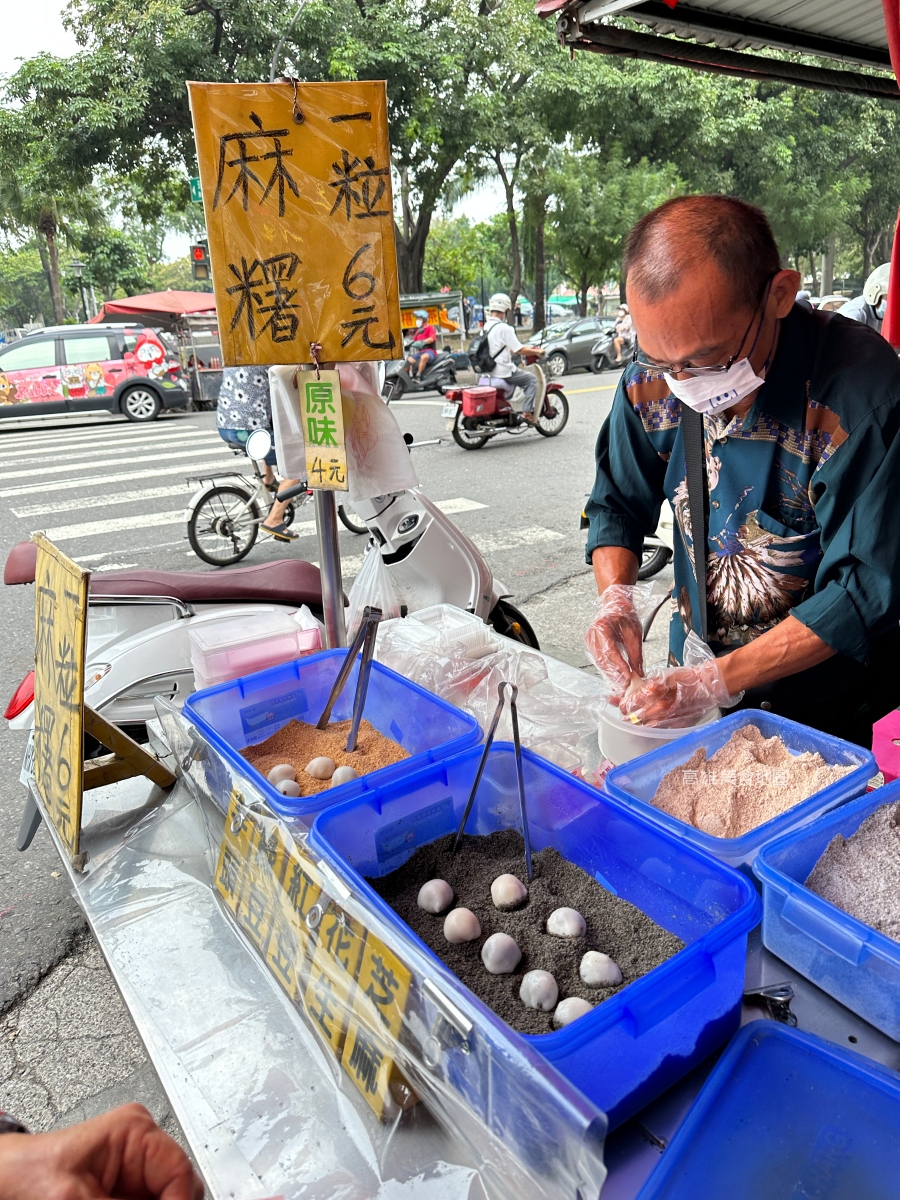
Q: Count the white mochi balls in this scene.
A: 12